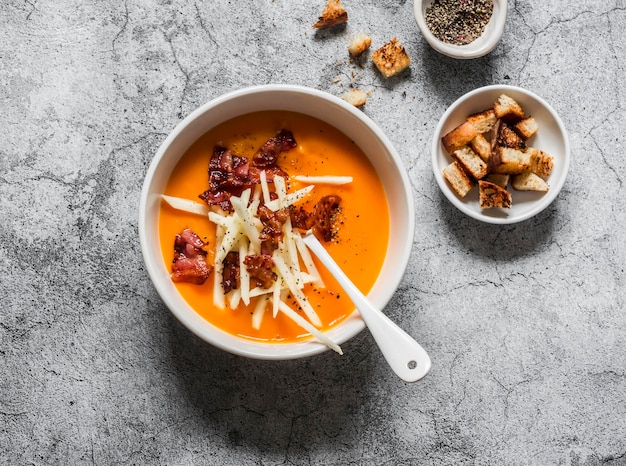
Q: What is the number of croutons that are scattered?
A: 4